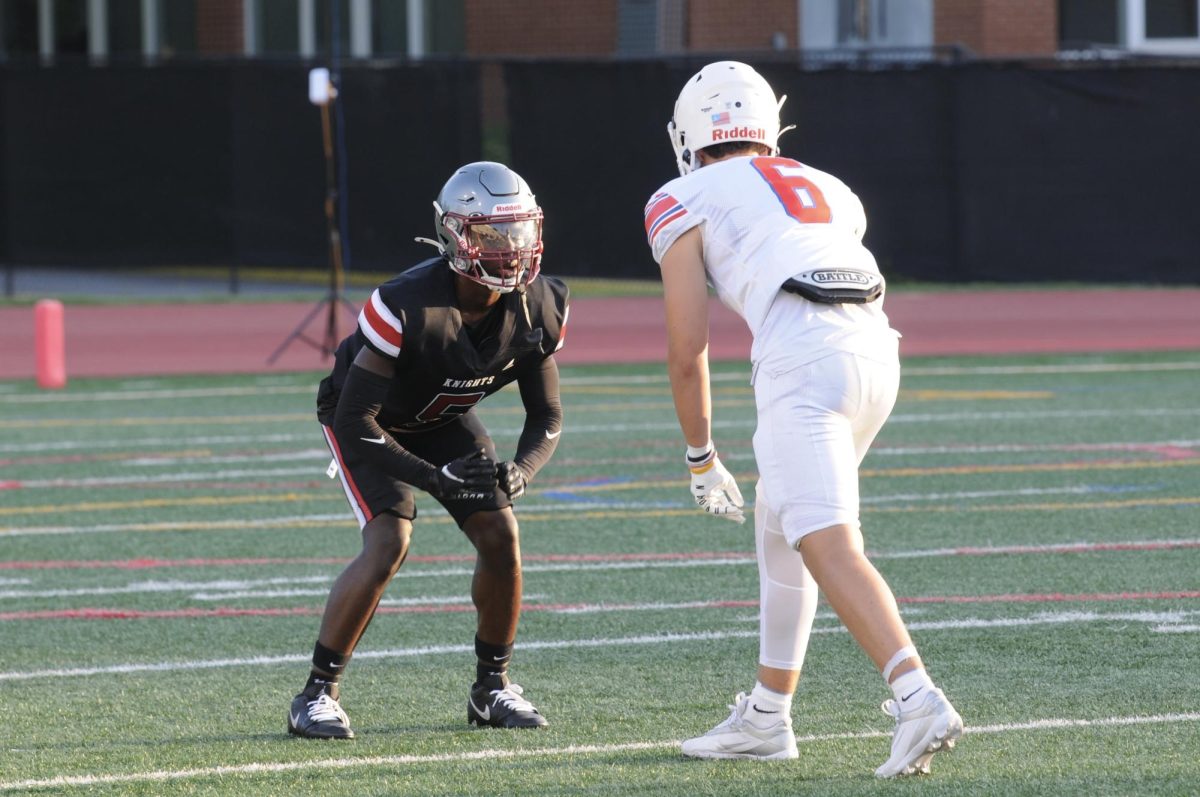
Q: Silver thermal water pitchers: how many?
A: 0